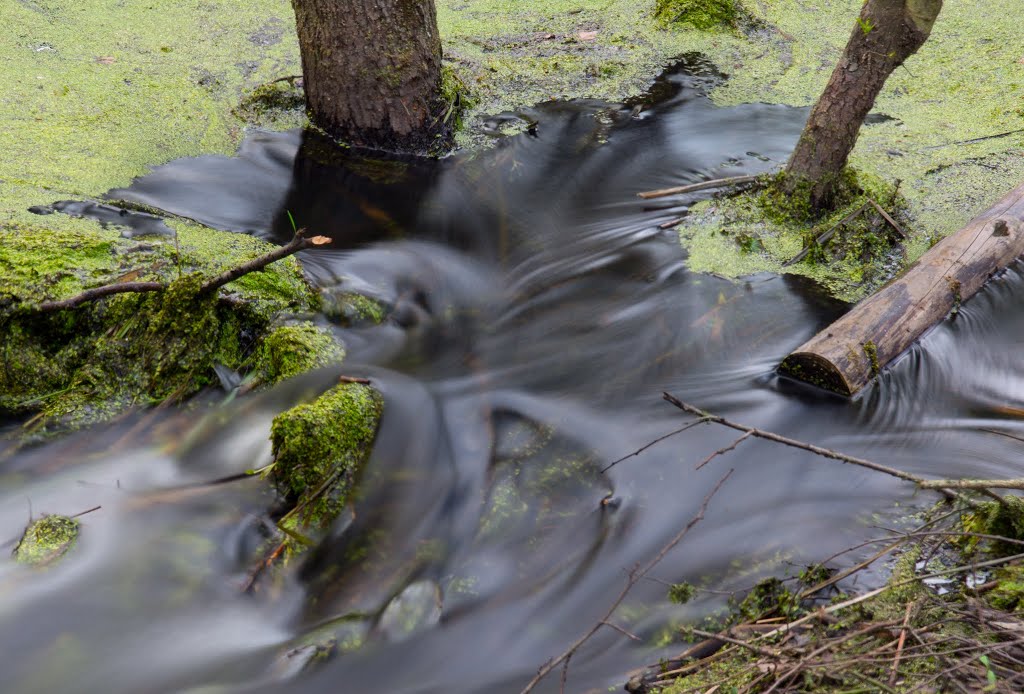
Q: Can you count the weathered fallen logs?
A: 1